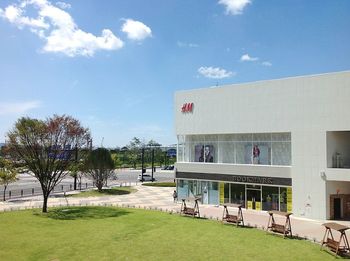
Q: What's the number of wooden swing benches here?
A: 4